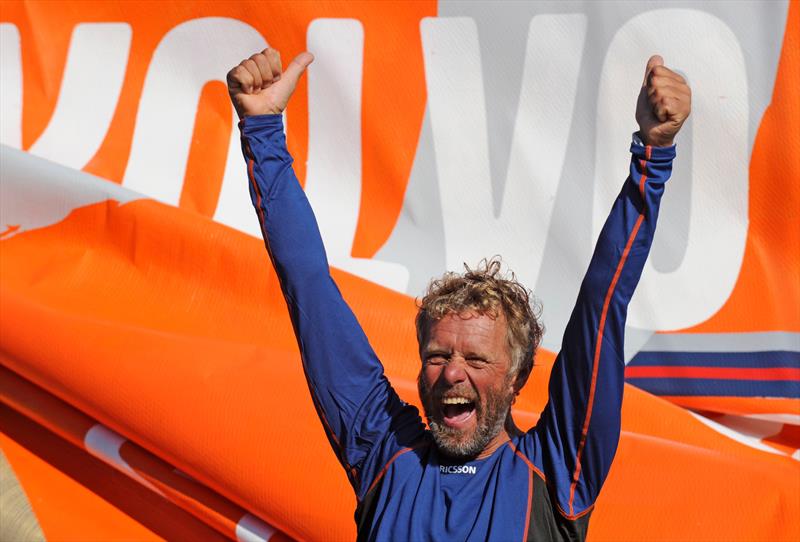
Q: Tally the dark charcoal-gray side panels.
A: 2